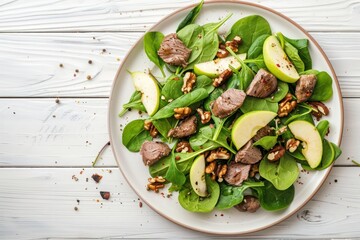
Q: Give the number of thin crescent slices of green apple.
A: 6